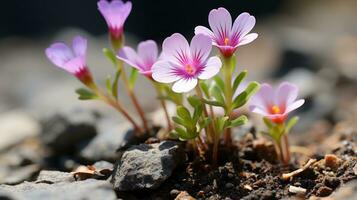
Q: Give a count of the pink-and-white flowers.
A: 6